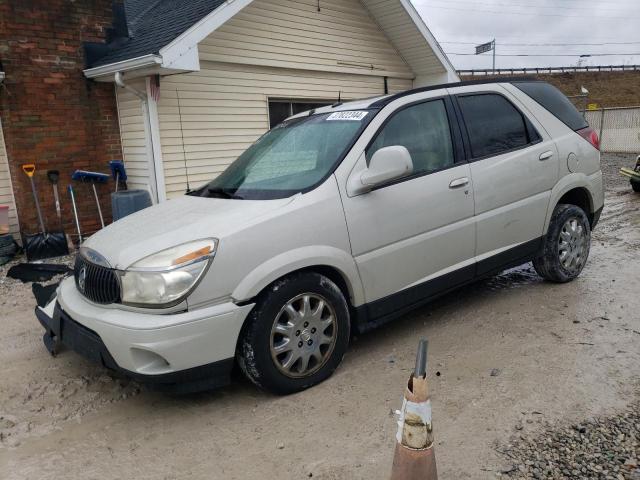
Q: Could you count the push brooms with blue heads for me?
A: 2